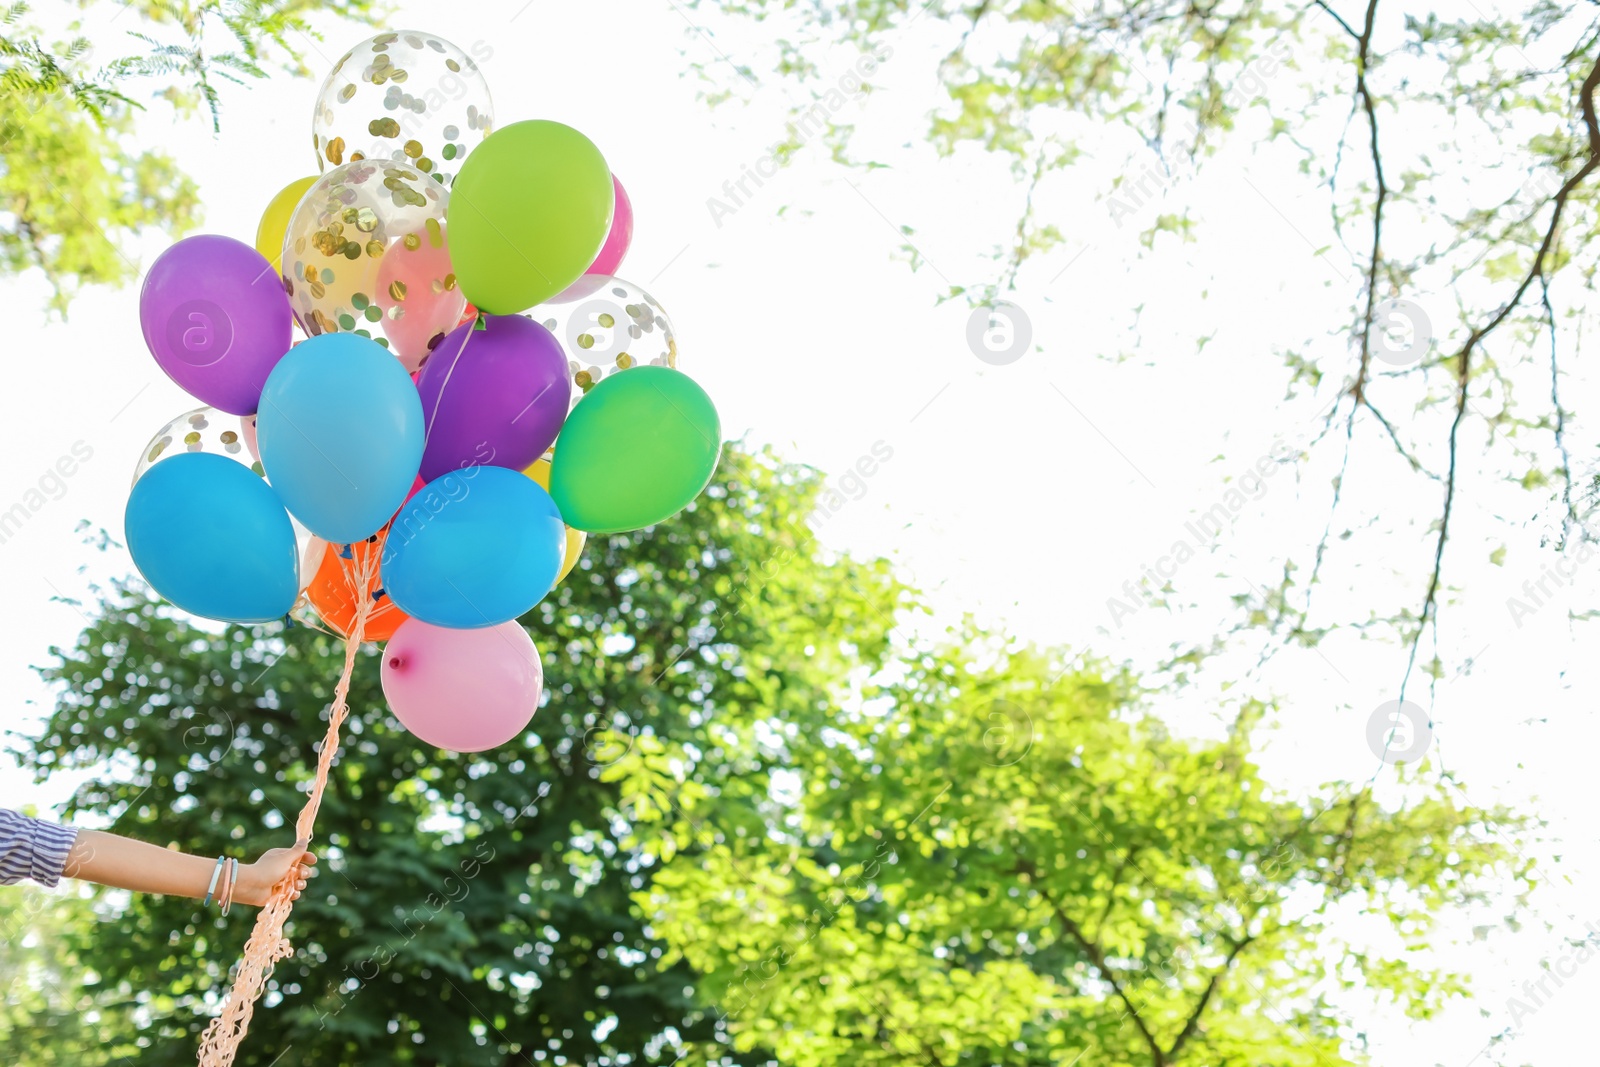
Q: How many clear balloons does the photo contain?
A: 4